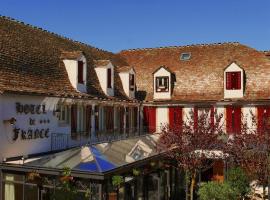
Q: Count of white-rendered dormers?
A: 5